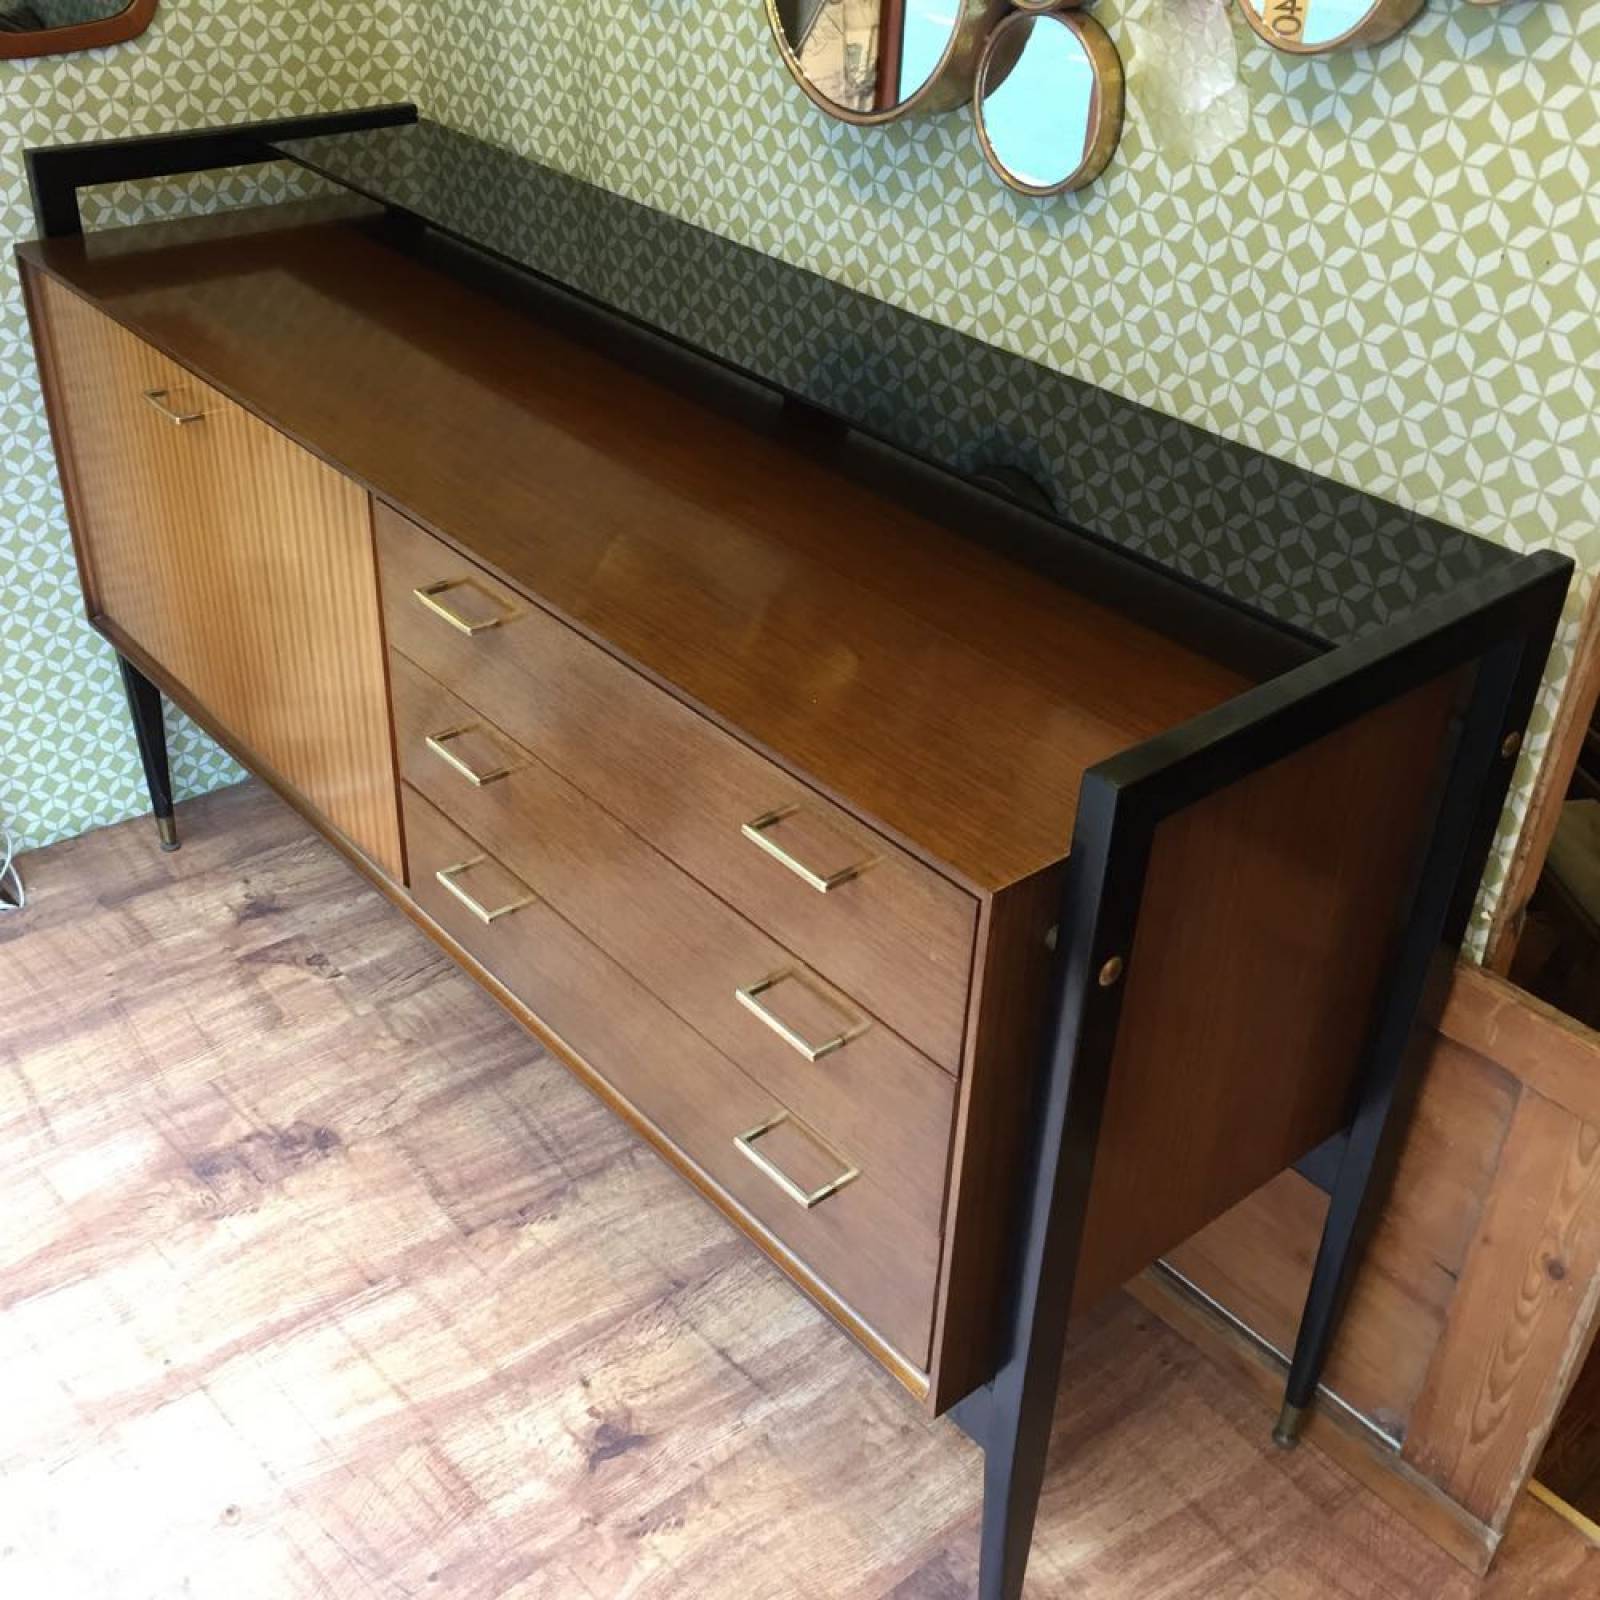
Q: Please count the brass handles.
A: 7